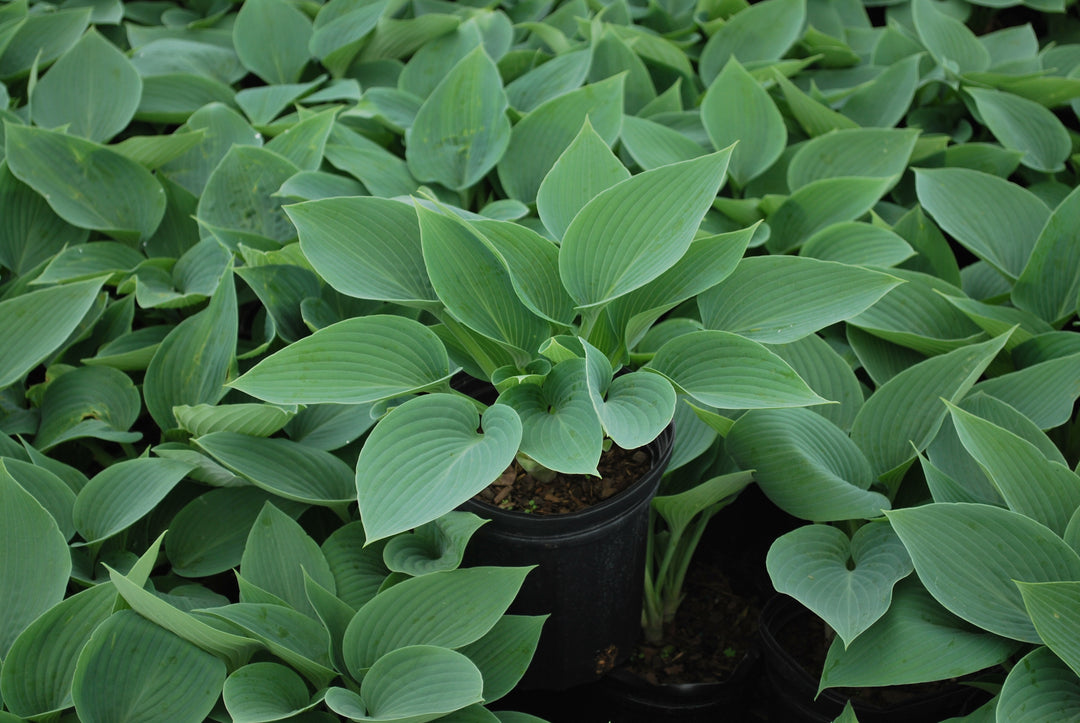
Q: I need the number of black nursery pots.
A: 3